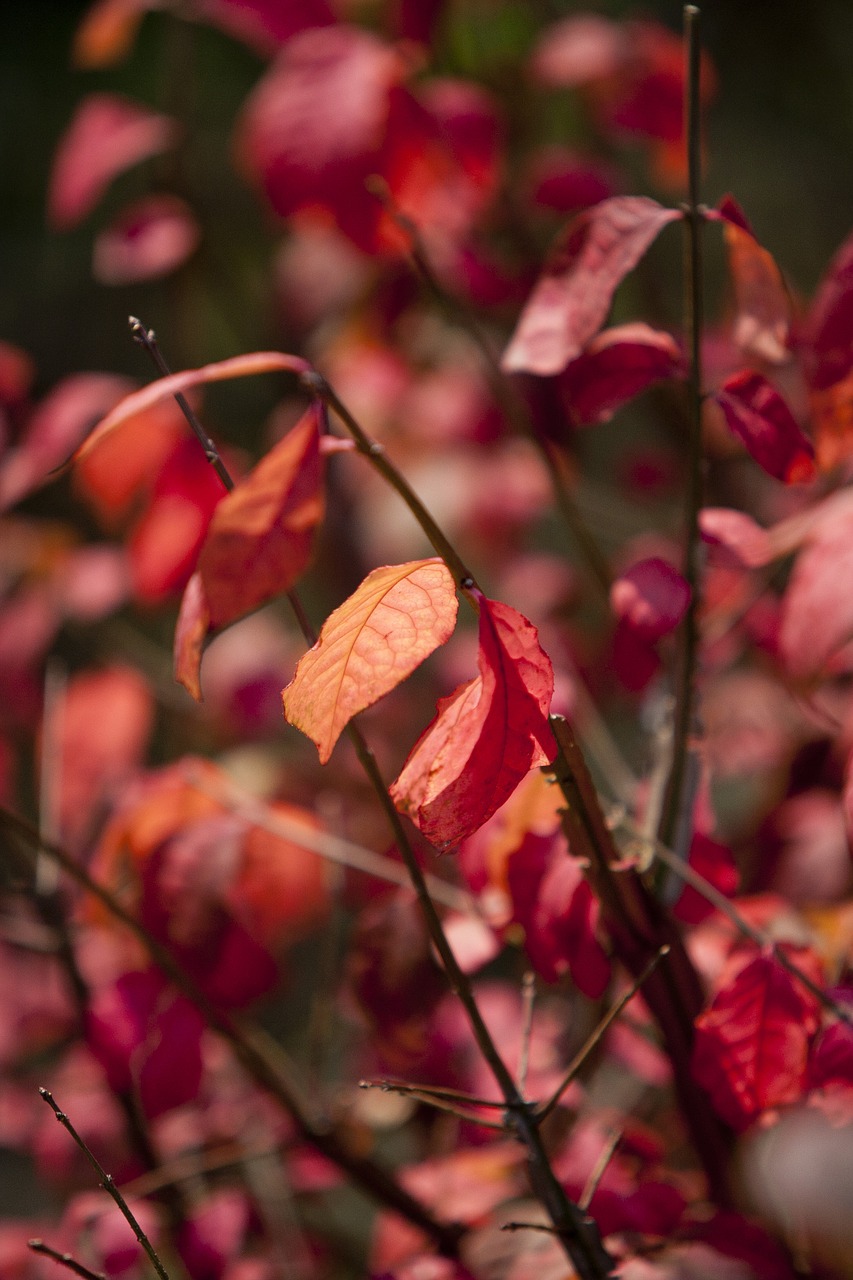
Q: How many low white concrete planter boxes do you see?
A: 0